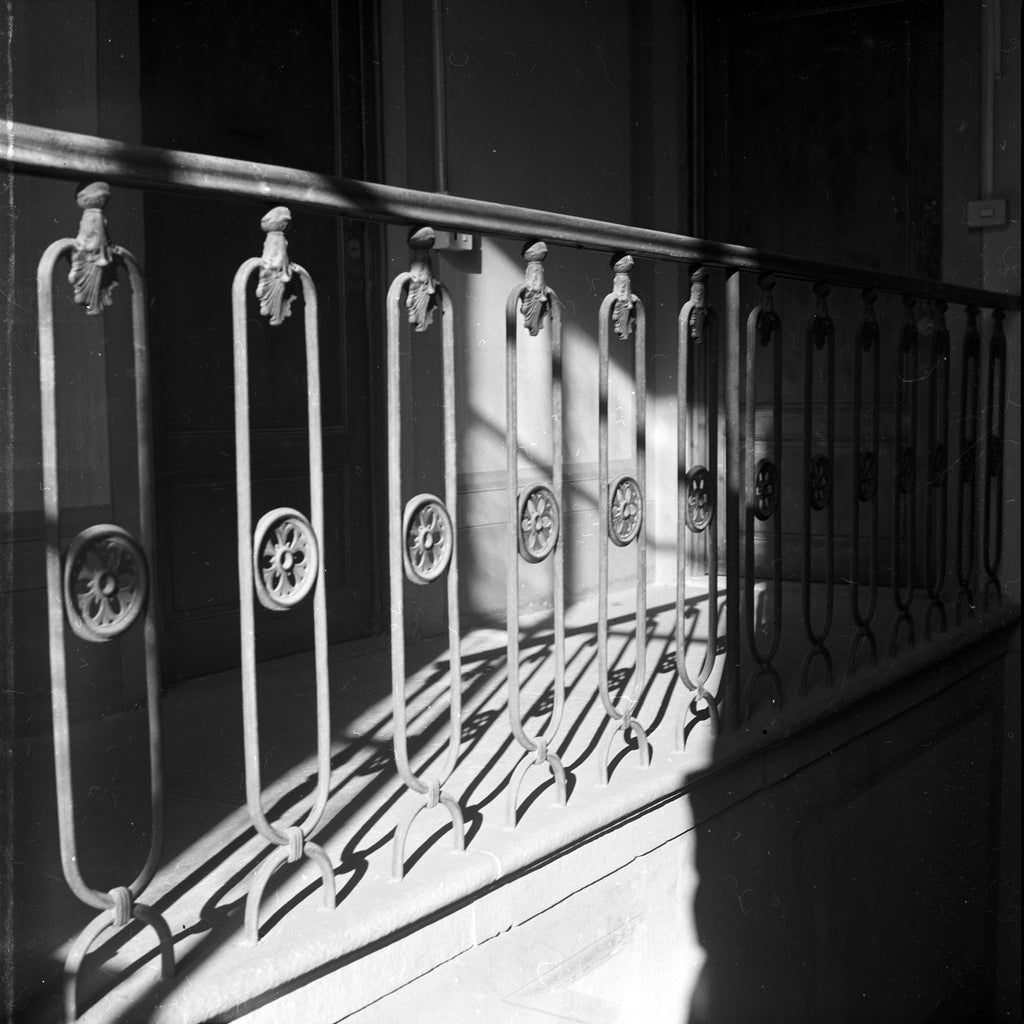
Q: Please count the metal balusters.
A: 13